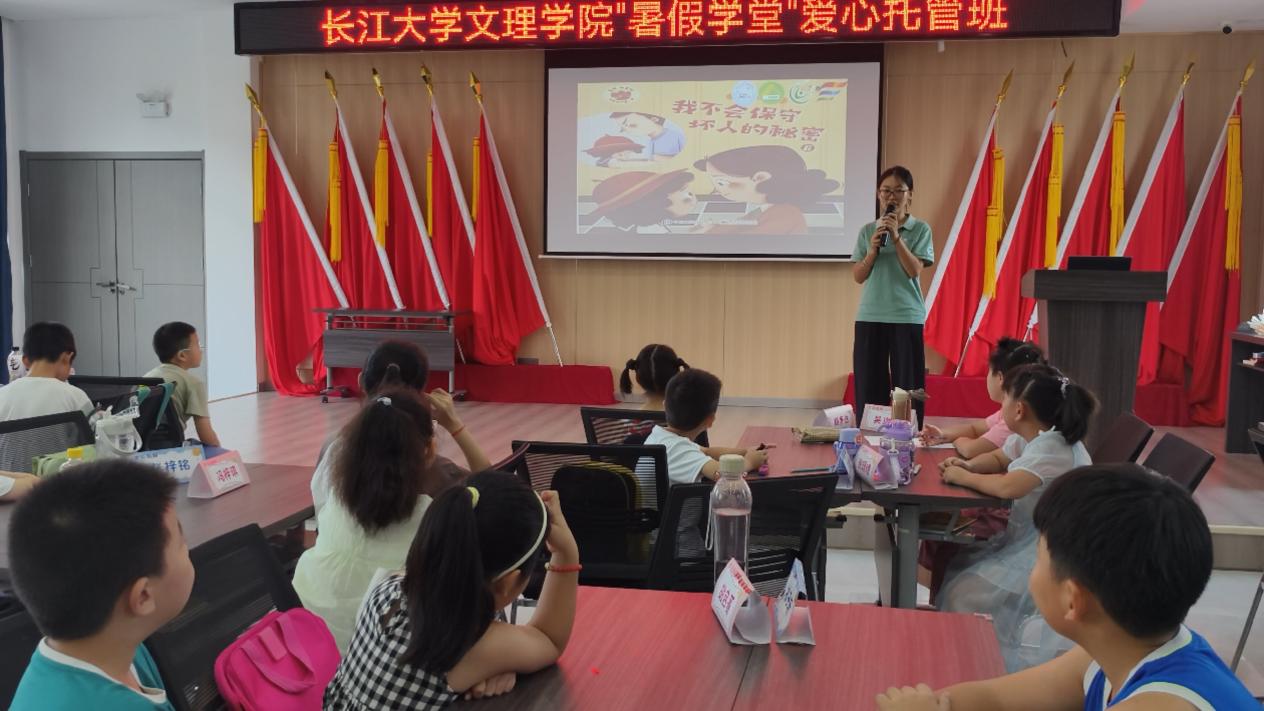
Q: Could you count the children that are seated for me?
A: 11